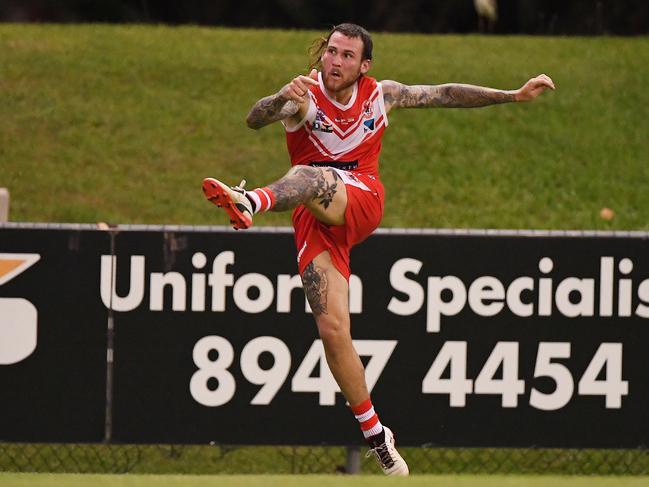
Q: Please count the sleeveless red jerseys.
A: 1